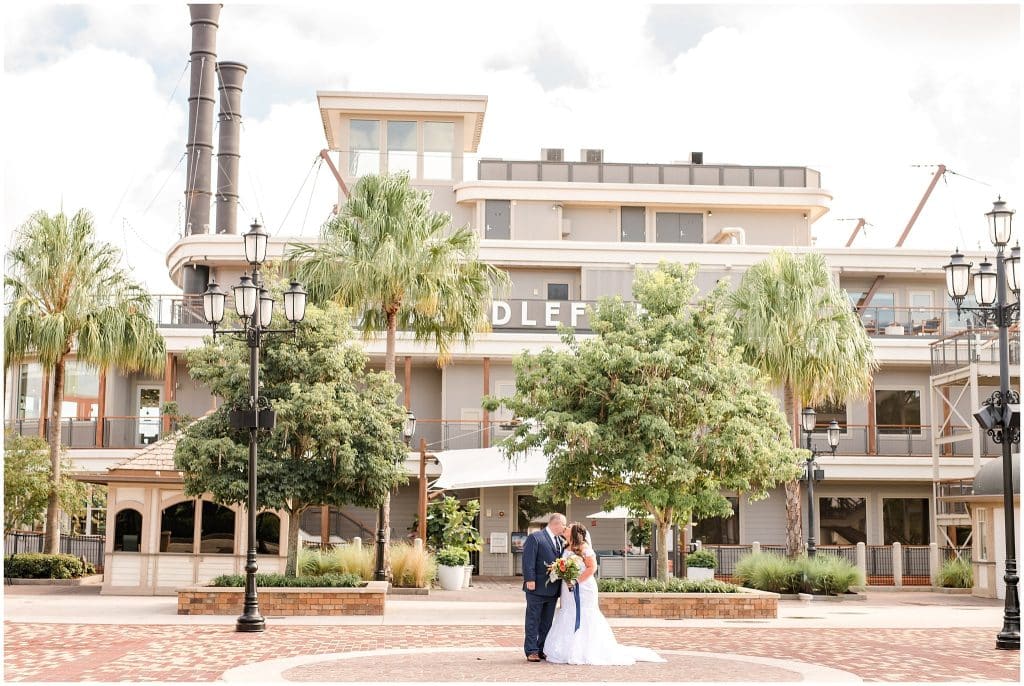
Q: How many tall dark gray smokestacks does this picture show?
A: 2